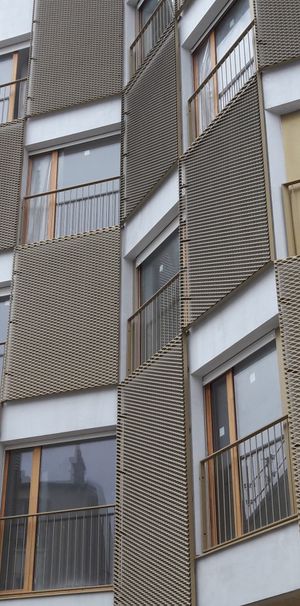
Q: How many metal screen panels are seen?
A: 8